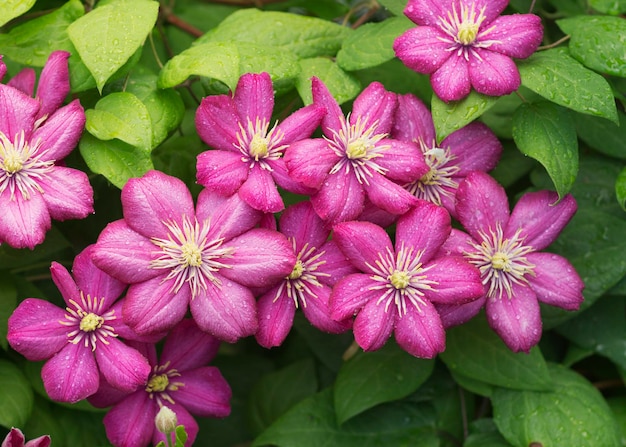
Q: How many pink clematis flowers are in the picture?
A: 11